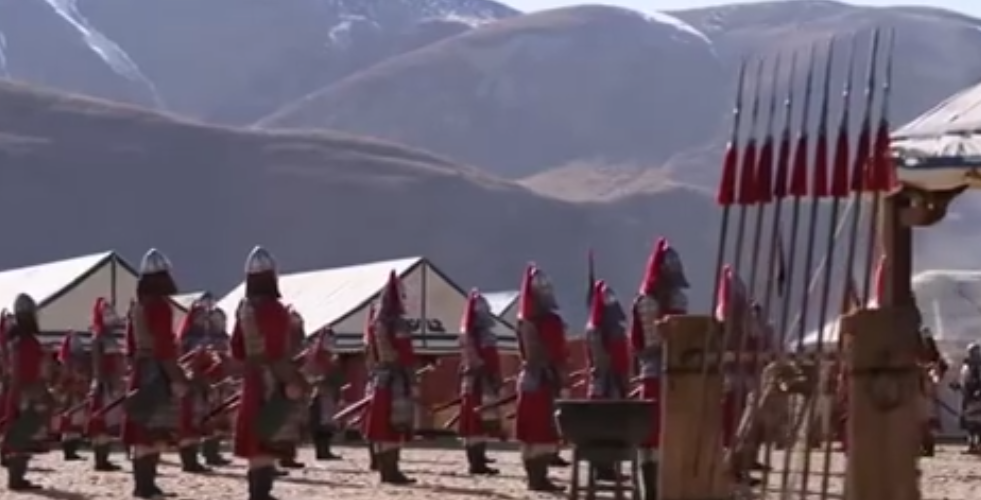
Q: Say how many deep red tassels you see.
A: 9